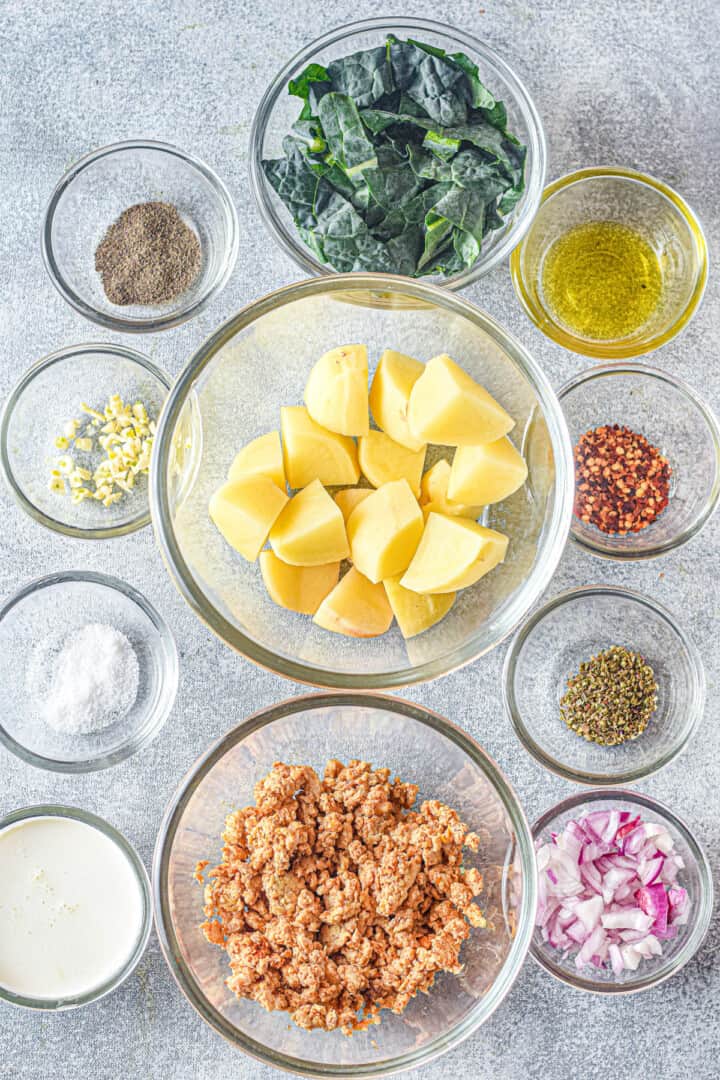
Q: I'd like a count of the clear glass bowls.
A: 11